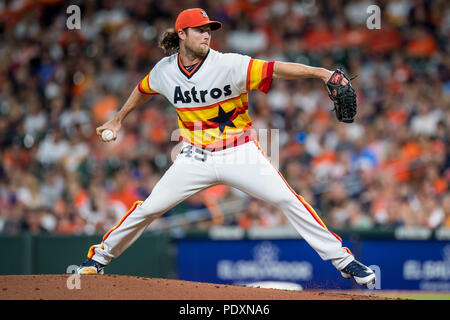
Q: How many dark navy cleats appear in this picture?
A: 2